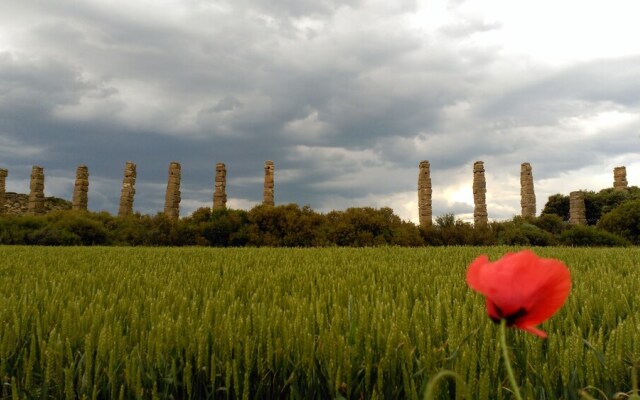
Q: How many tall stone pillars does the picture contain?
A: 12